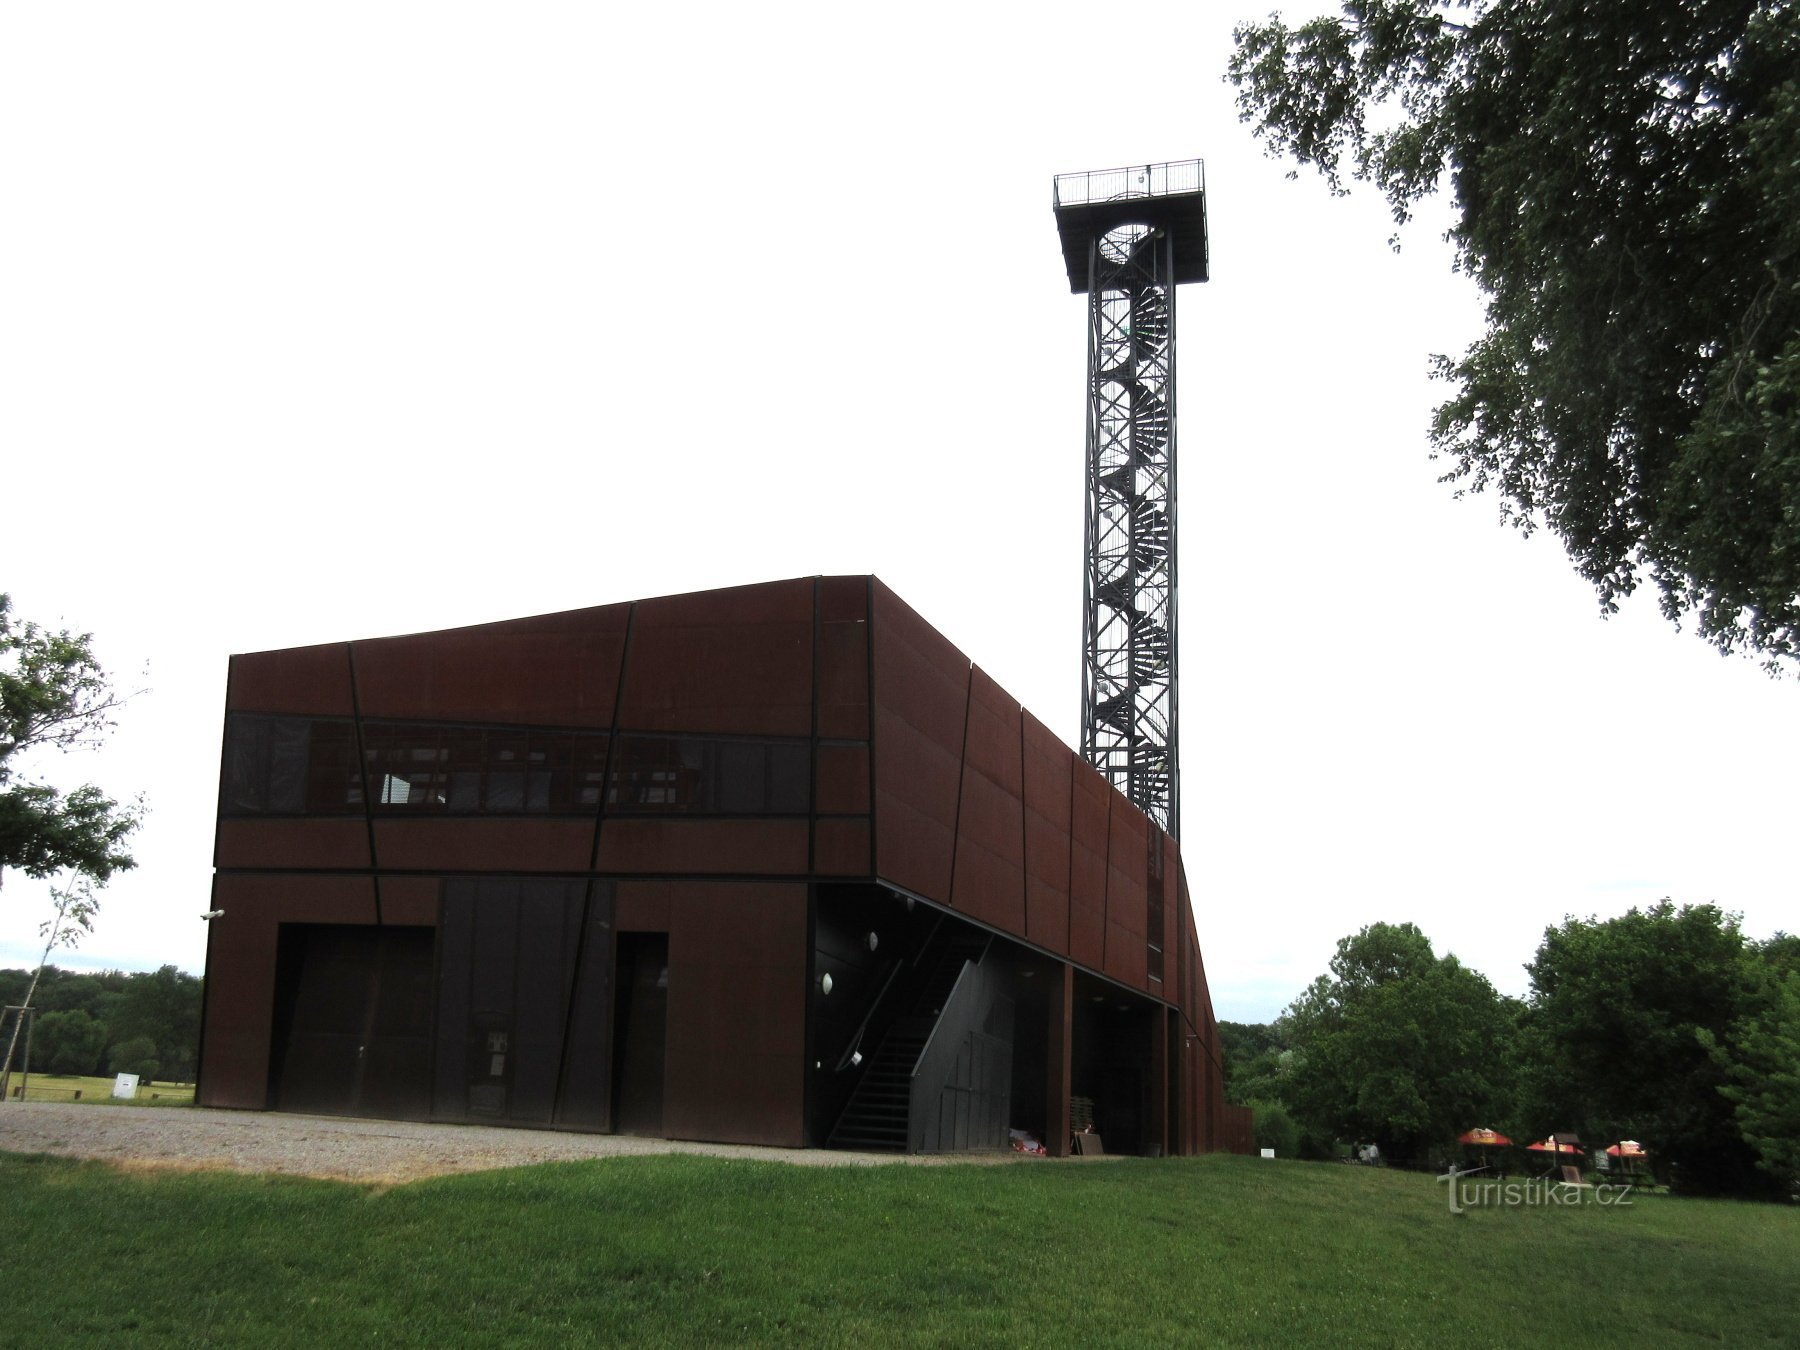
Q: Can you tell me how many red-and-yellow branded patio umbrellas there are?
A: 3